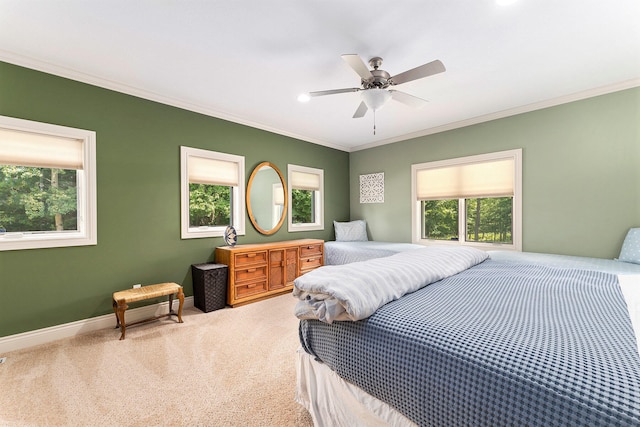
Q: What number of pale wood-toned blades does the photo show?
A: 5